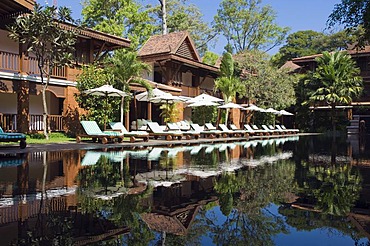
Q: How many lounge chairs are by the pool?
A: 15